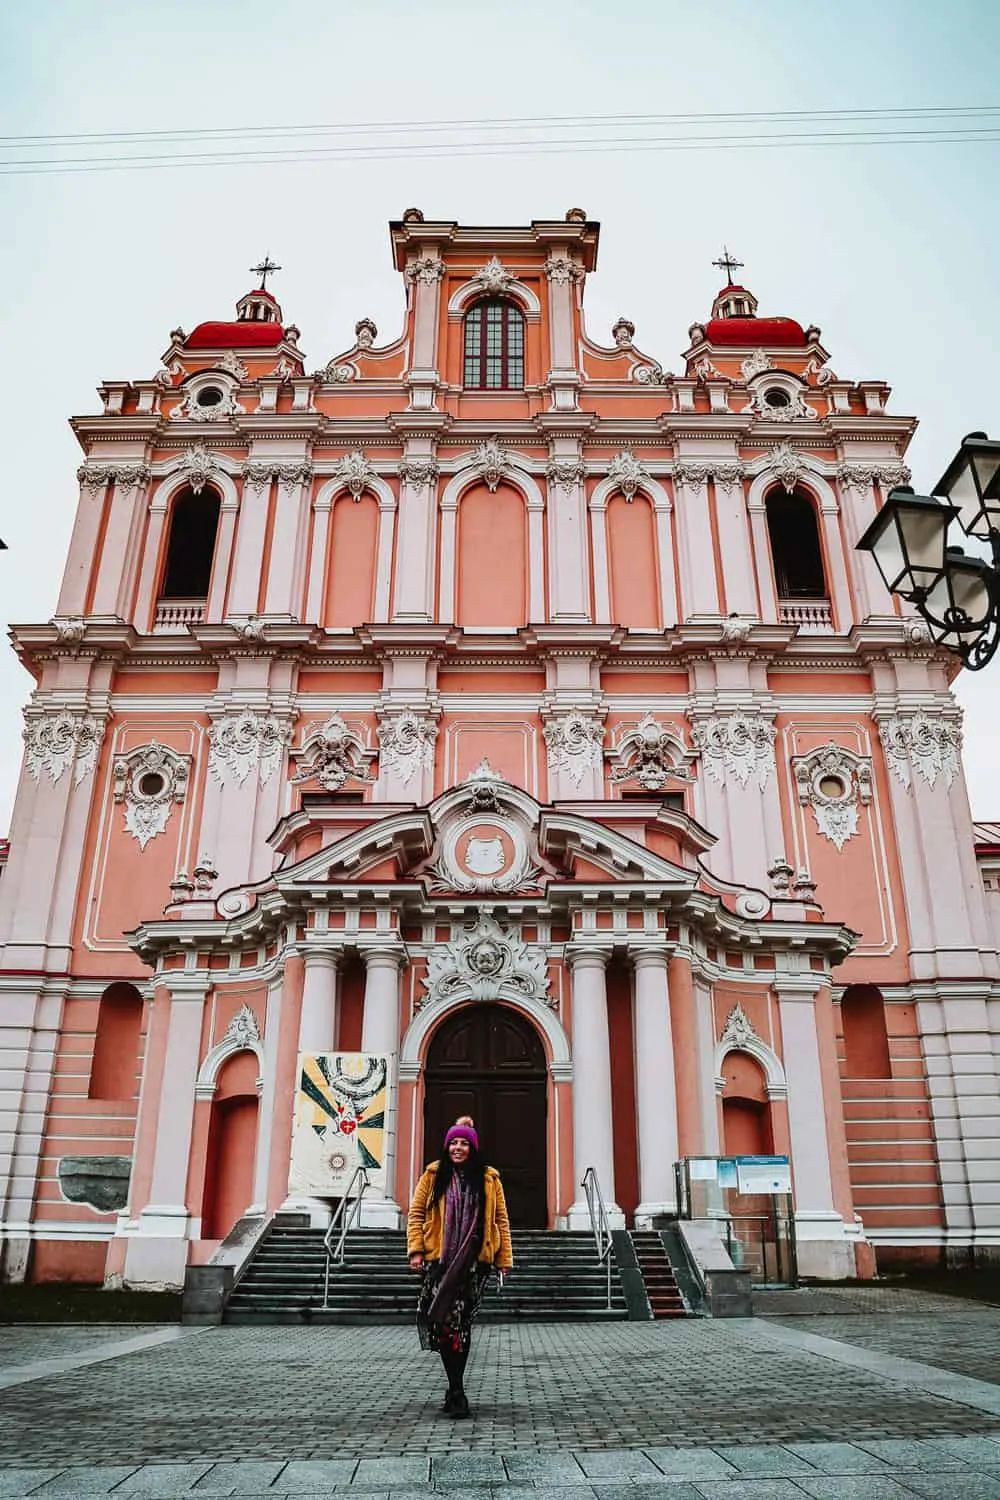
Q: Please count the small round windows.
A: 4